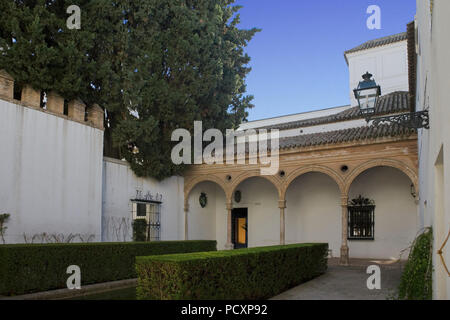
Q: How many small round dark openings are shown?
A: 3